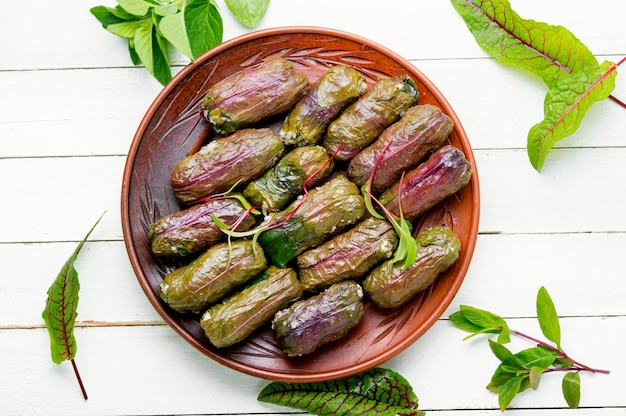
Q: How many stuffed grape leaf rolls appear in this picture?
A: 14